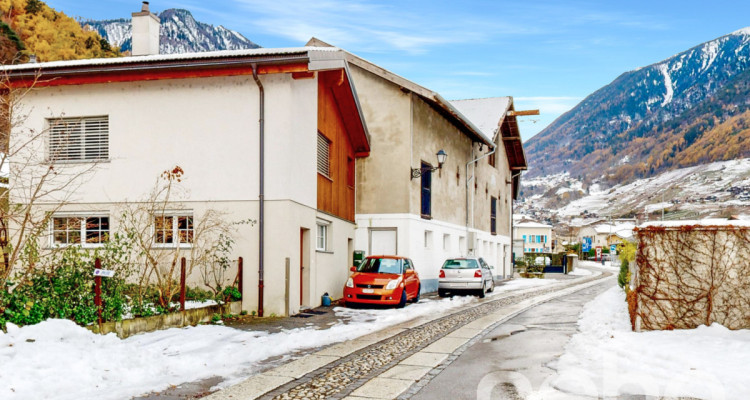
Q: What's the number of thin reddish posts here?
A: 3